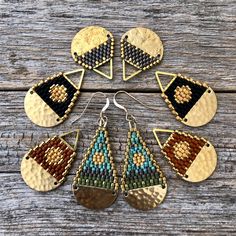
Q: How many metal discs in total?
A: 8